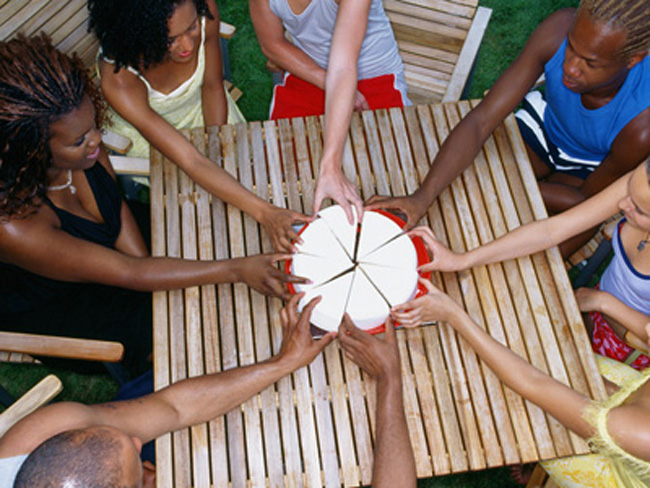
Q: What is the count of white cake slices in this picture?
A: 8